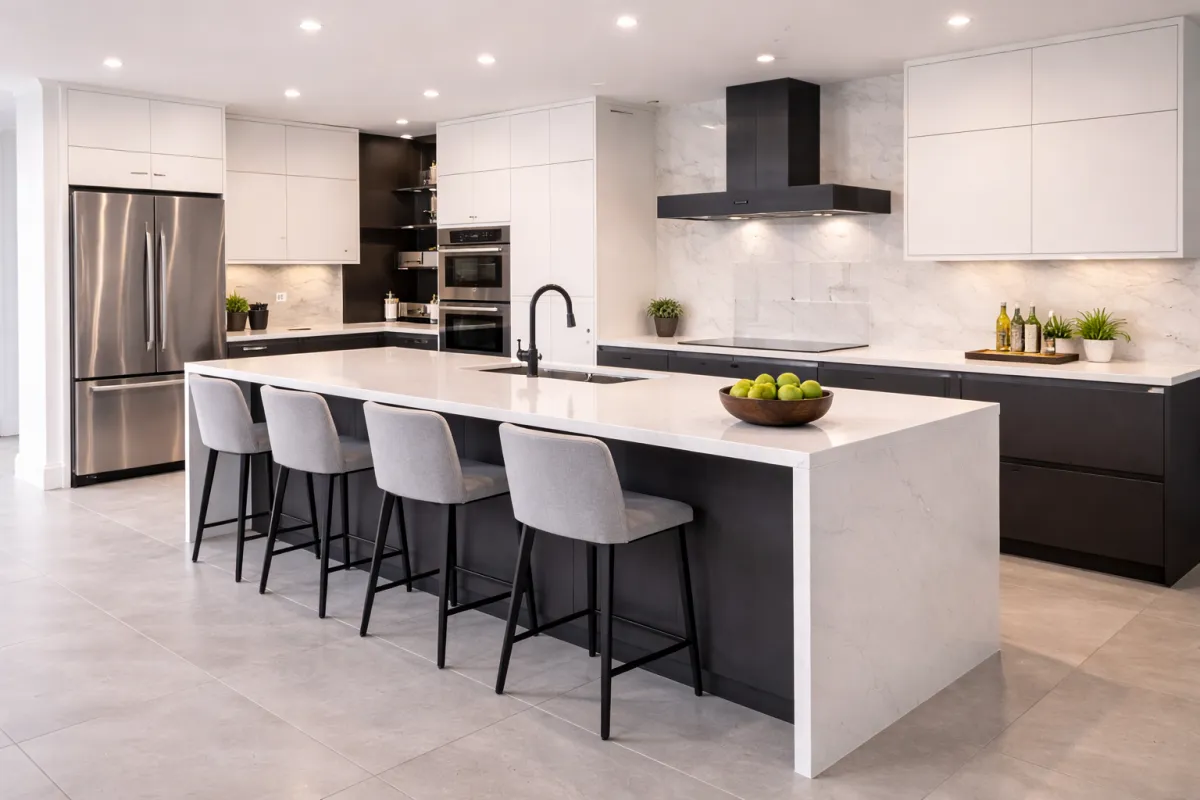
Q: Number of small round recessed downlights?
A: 10